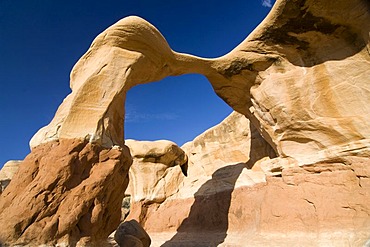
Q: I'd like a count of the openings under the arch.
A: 1